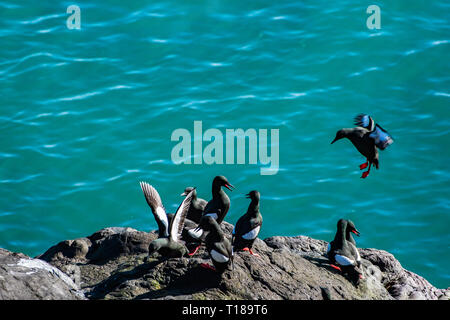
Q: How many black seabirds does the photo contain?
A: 9